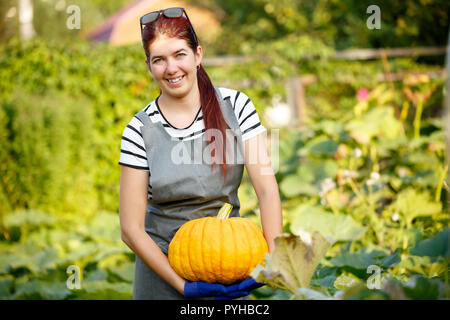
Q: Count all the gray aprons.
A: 1